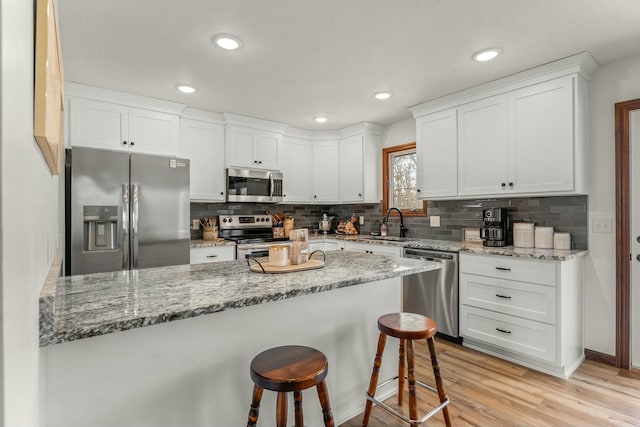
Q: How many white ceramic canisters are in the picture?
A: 3